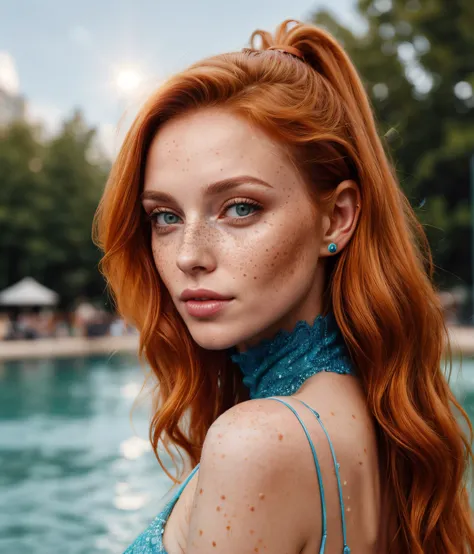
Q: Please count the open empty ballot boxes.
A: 0